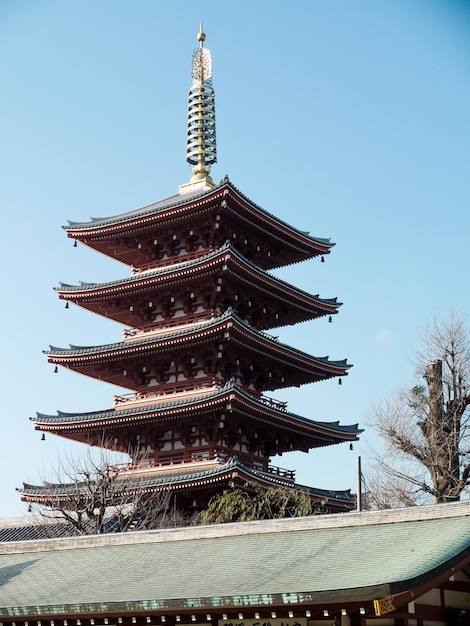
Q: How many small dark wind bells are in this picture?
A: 9